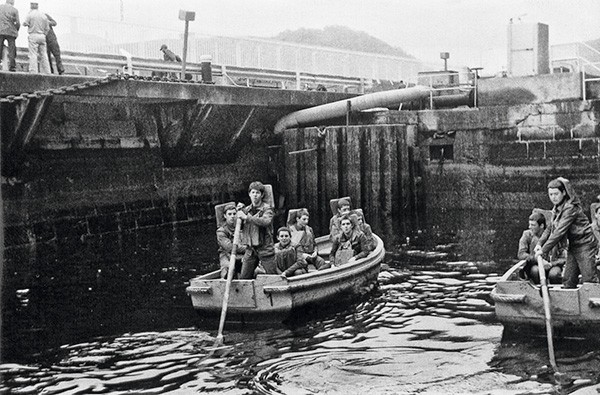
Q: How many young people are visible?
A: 10